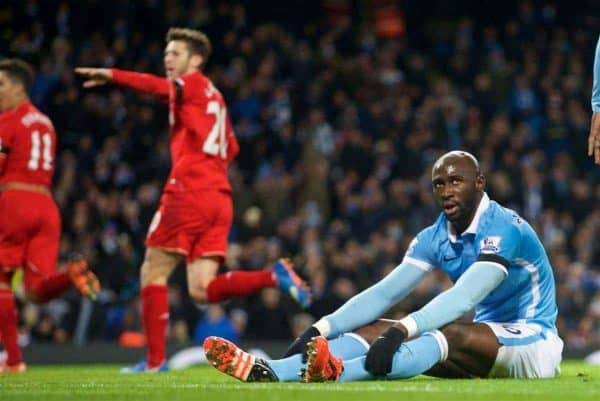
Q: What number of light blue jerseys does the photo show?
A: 2